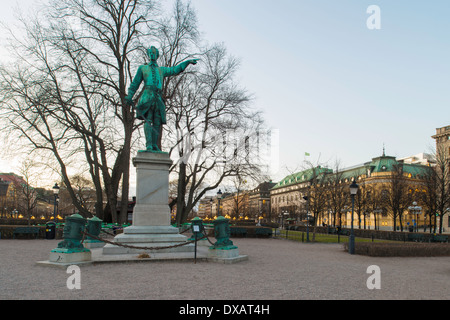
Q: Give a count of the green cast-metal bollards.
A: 4